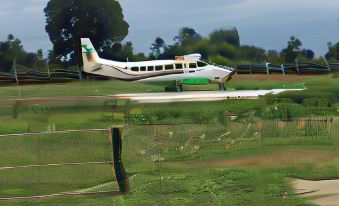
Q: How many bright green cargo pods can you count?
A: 1